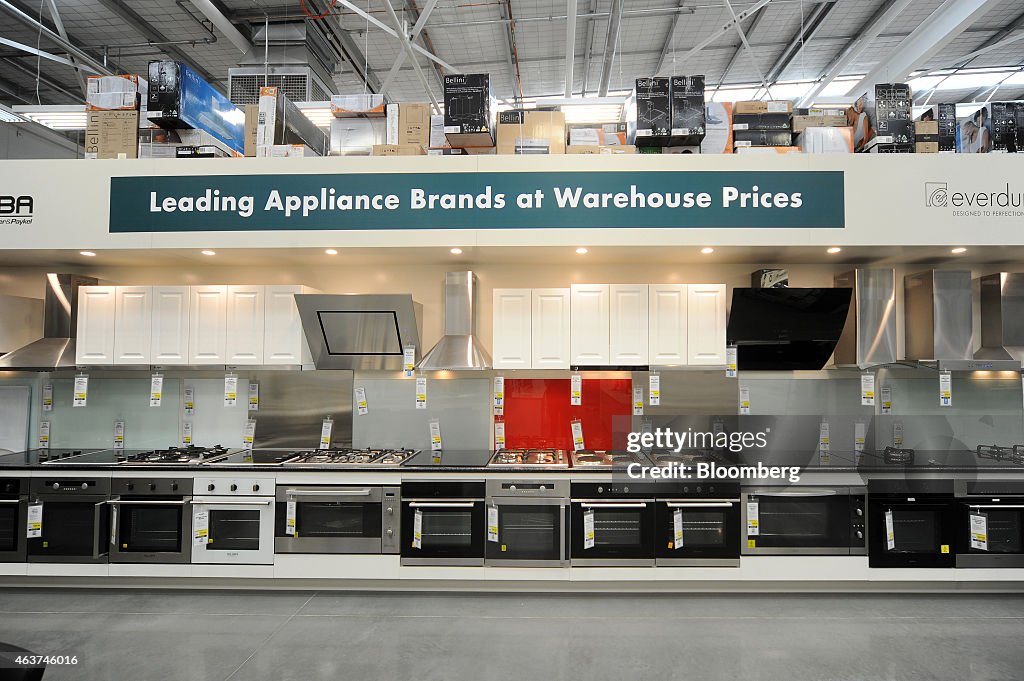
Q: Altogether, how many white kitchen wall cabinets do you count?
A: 12